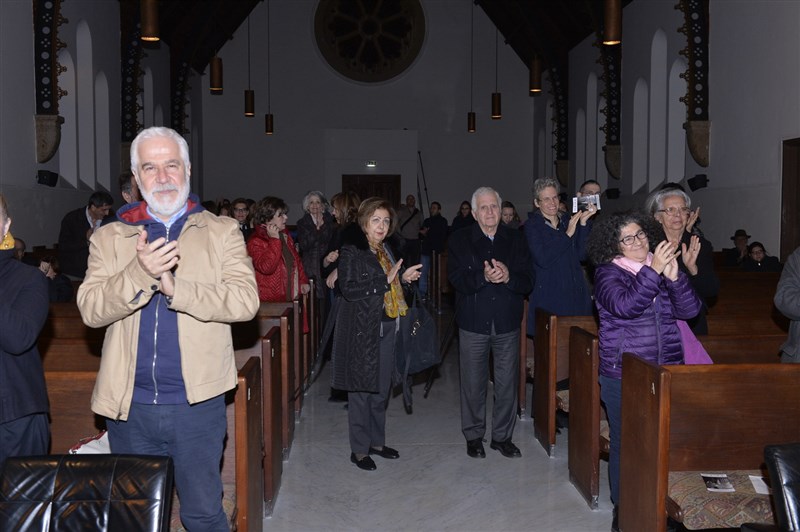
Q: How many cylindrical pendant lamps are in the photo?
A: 8